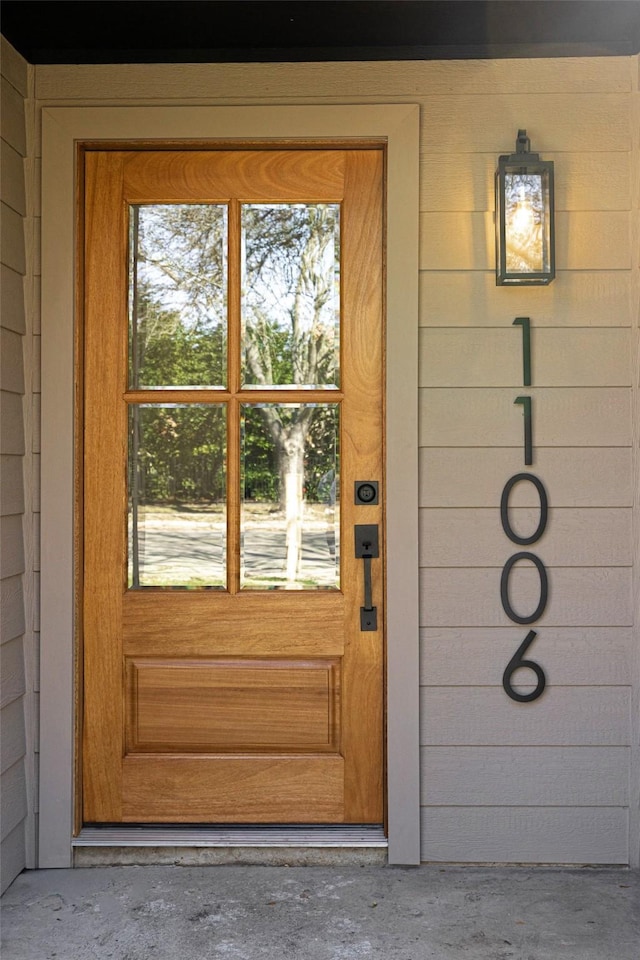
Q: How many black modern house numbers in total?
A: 5